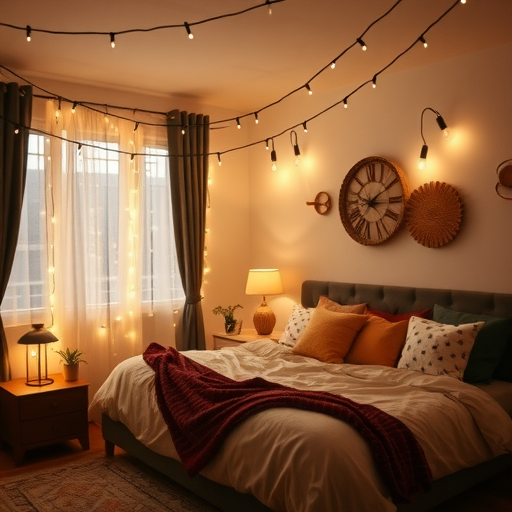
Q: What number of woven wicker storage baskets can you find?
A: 0